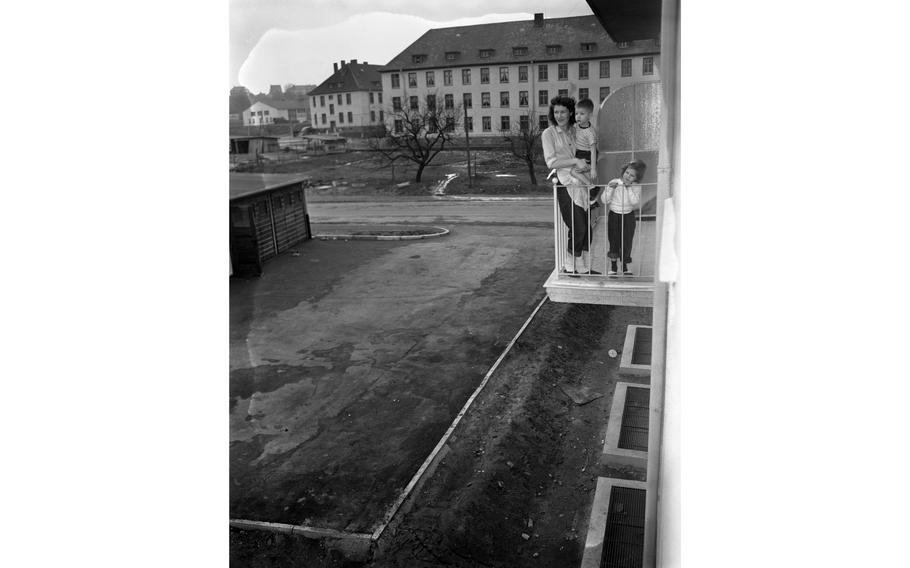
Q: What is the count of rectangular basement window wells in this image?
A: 3